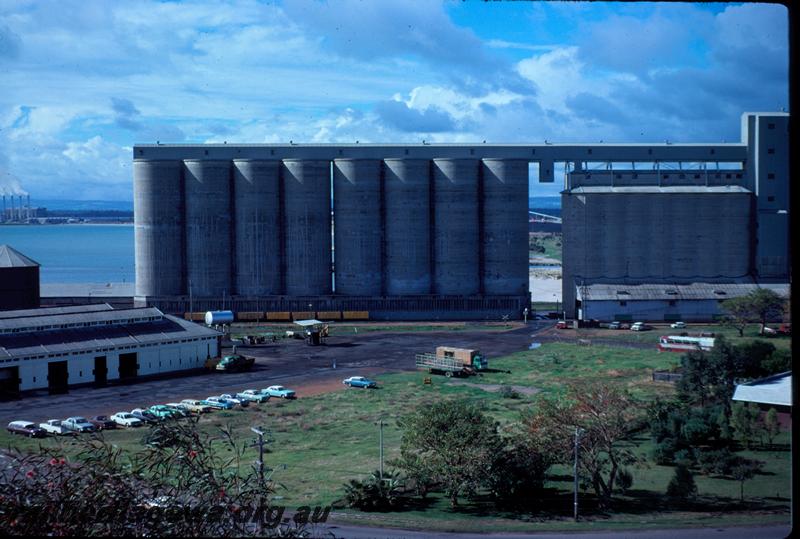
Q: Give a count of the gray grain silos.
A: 8